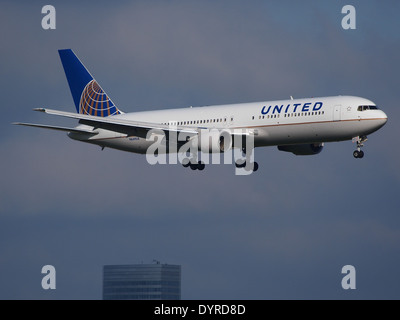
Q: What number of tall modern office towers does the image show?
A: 1